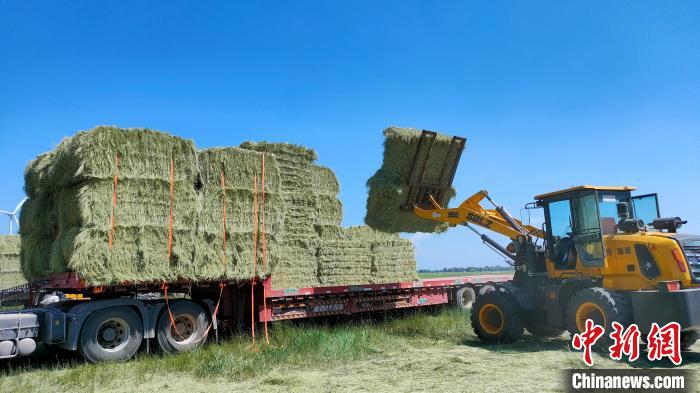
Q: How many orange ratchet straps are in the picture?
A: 5